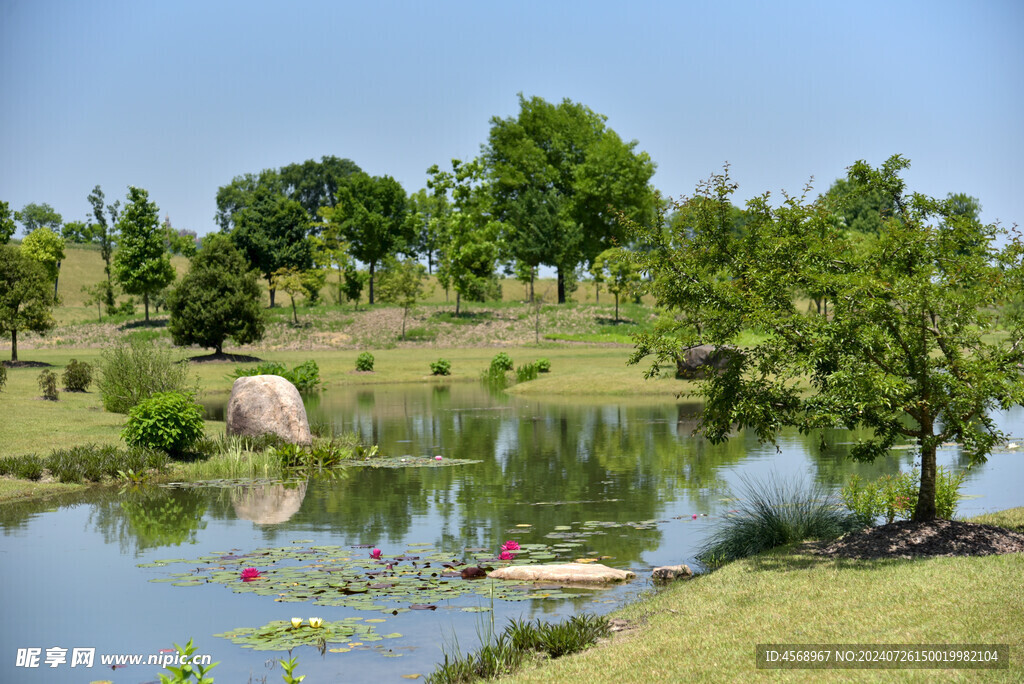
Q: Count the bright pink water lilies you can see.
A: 4